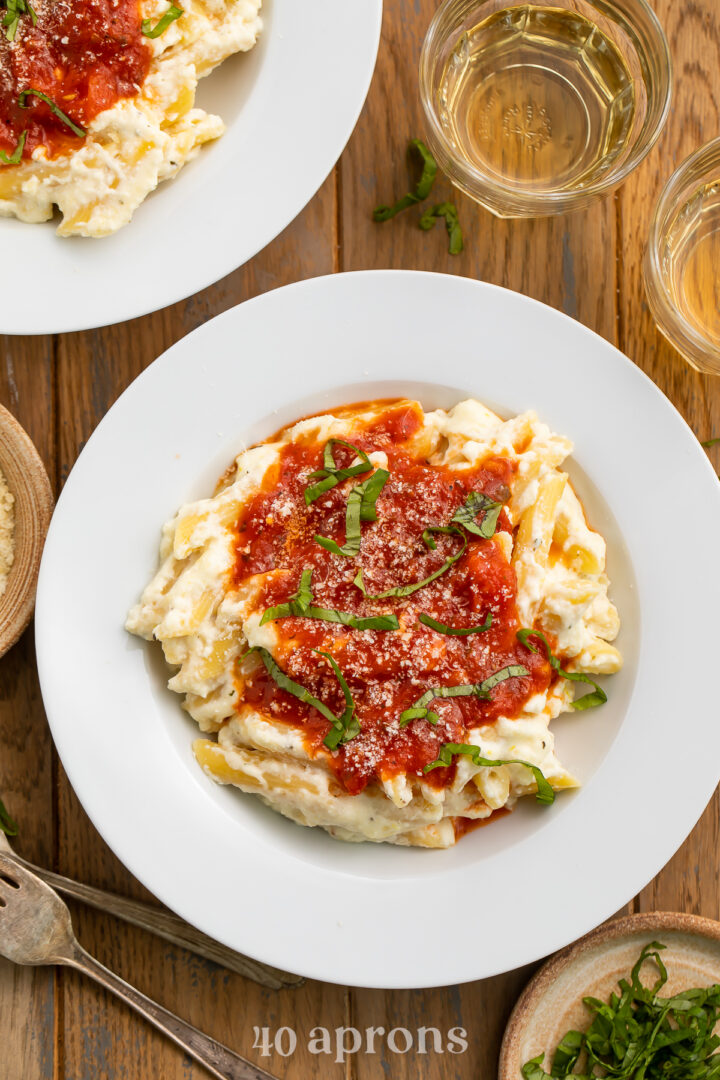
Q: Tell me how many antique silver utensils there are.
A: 2